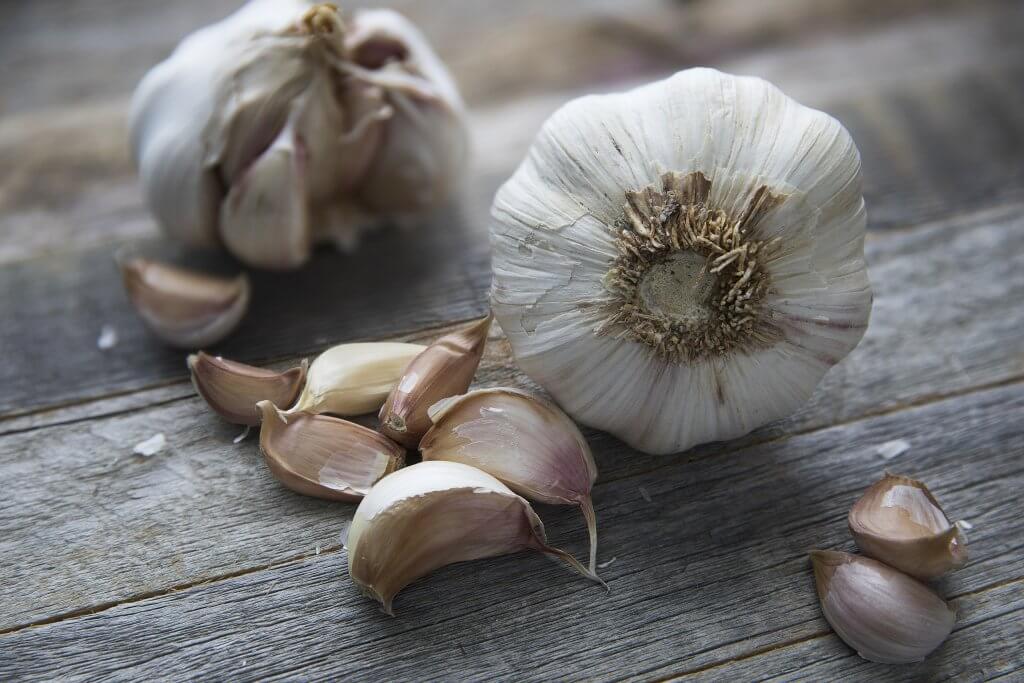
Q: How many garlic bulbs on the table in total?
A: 2